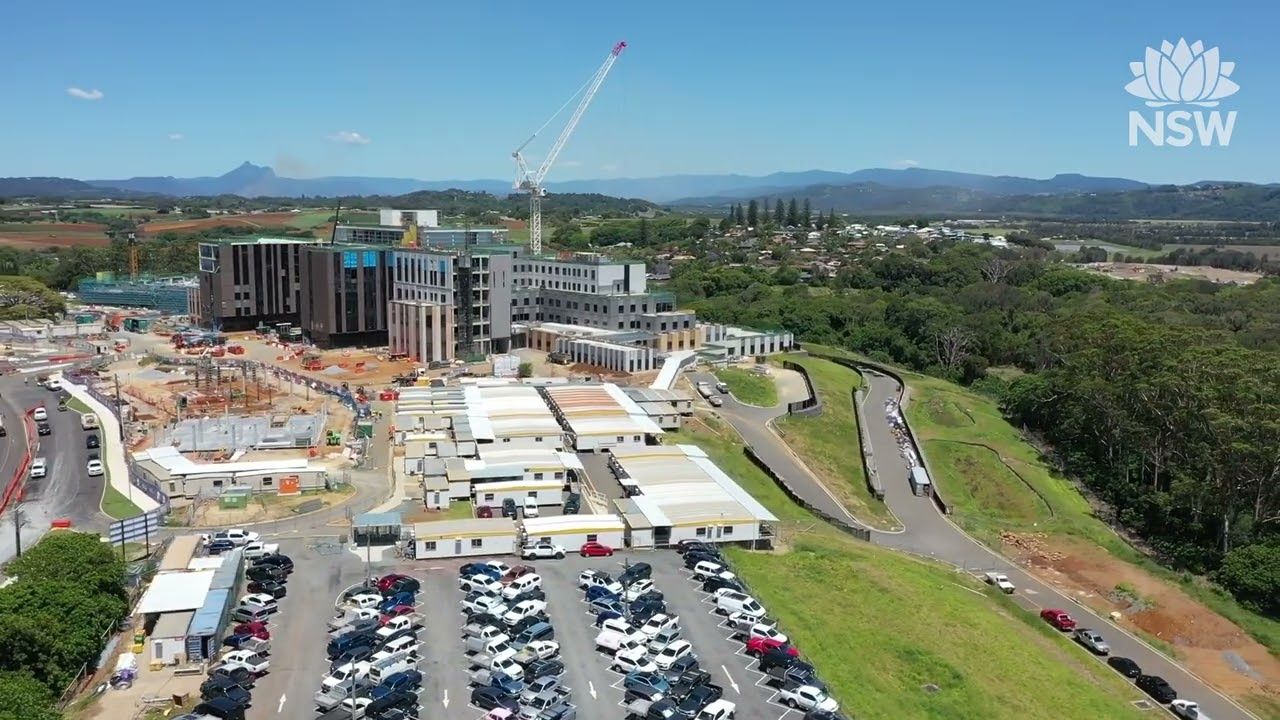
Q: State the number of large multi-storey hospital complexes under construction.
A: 1